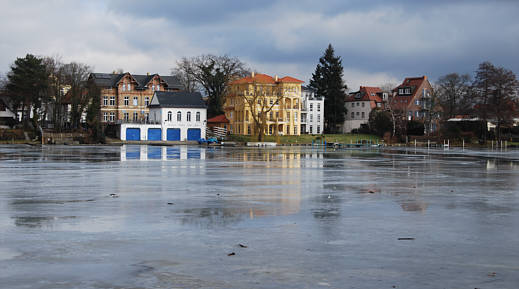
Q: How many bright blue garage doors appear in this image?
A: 4